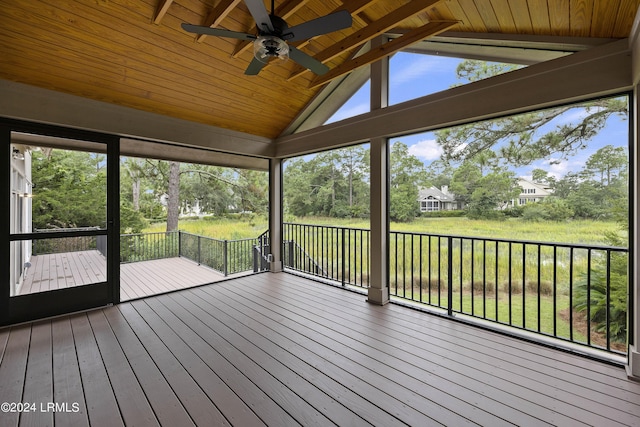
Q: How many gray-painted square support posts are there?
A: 3